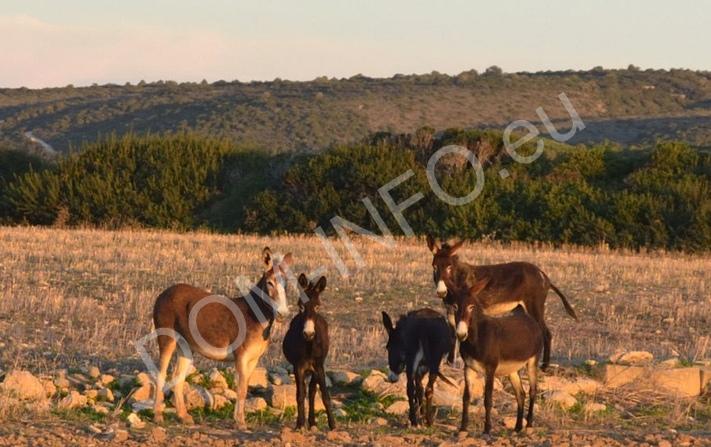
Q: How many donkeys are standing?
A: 5